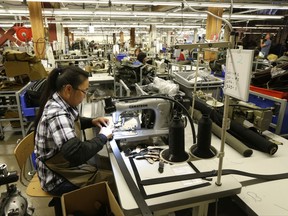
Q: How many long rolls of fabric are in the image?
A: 2